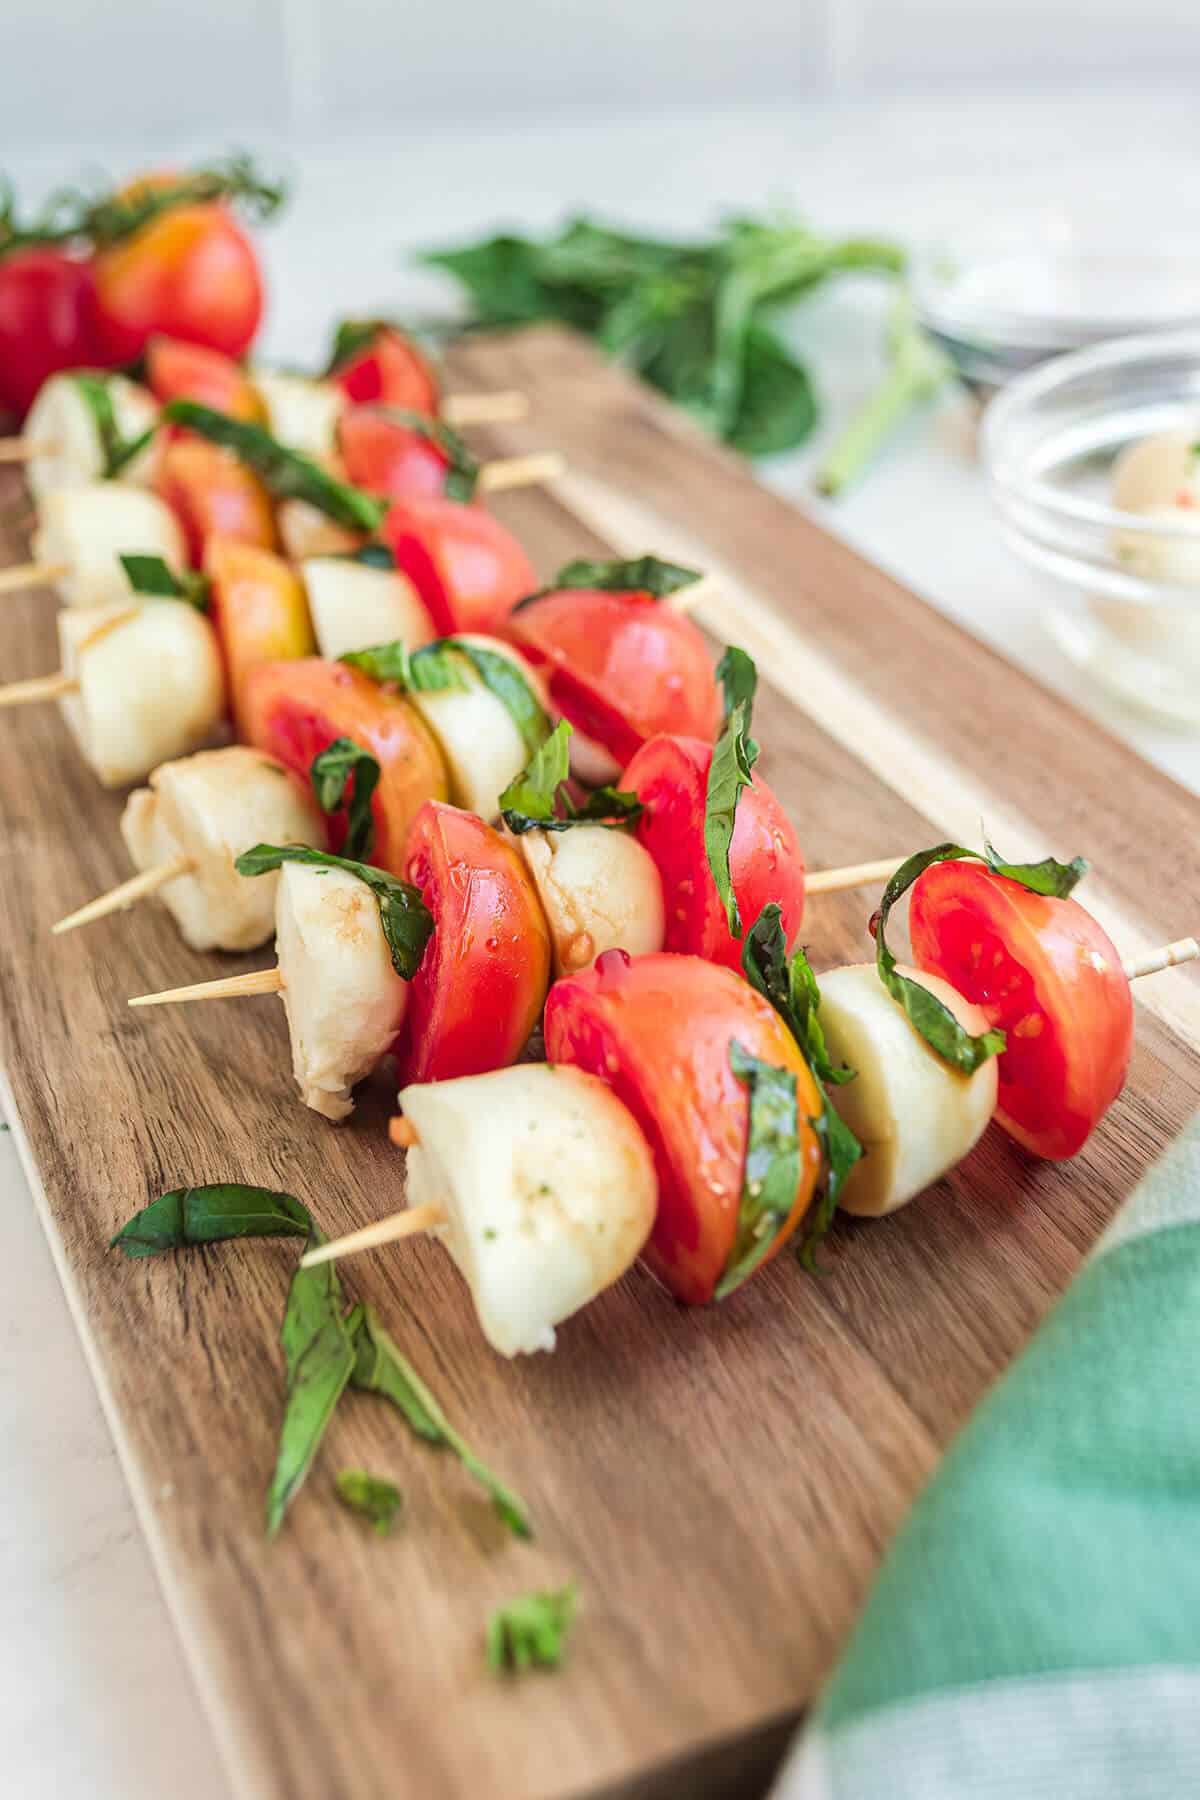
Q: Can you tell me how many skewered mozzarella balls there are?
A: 12